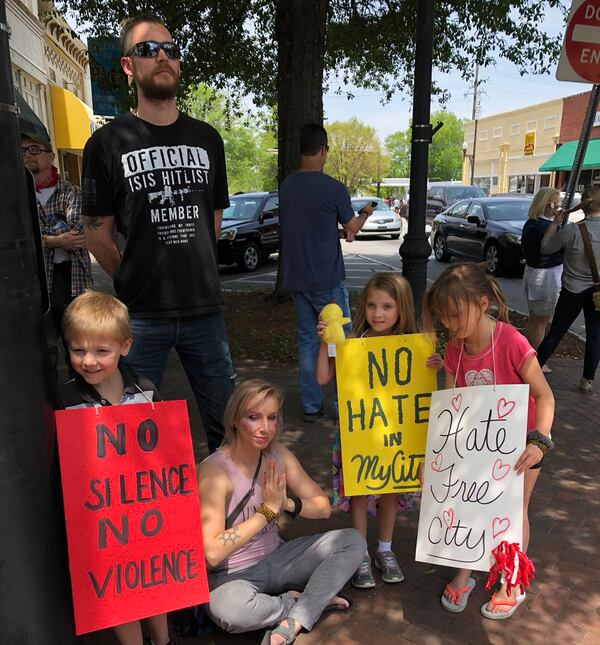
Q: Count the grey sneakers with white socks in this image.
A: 2